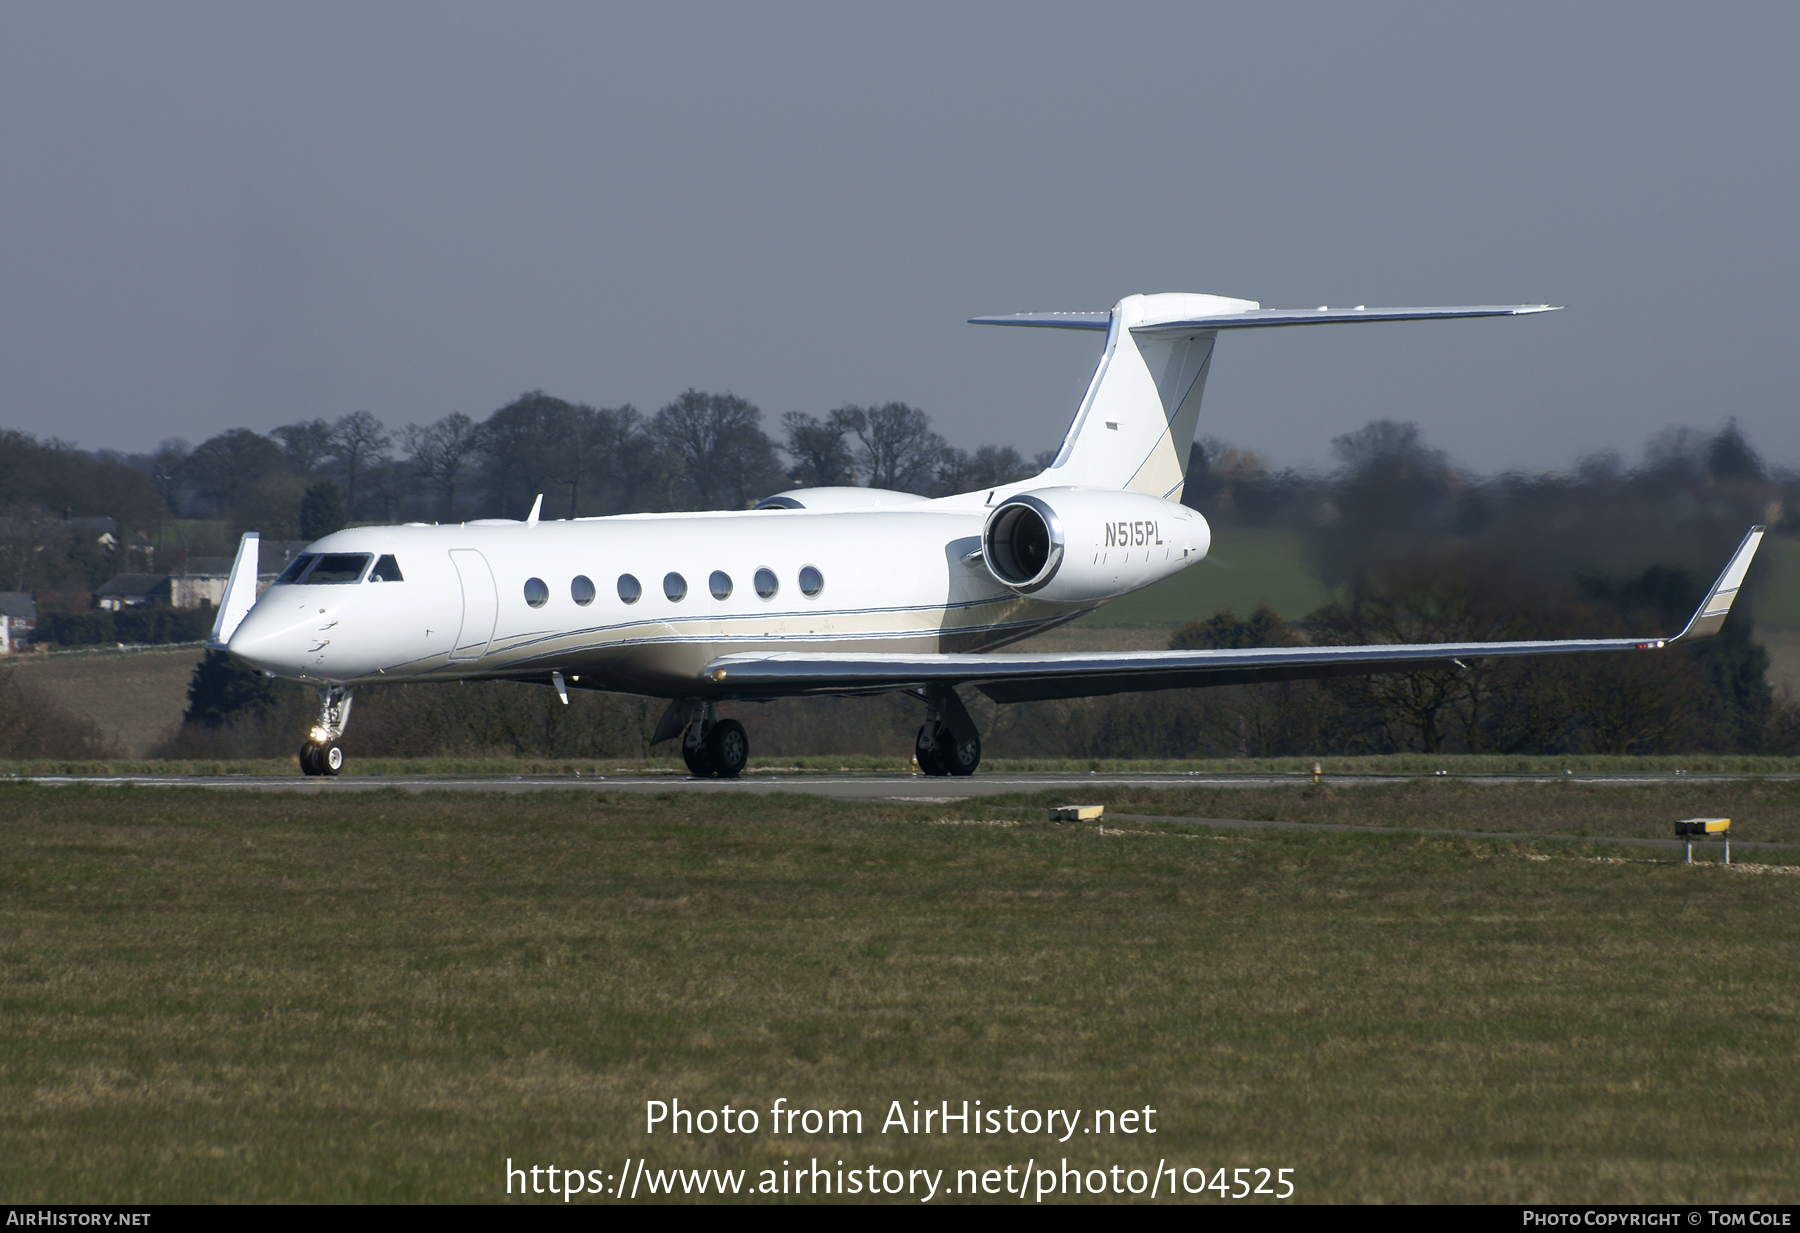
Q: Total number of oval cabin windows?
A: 7